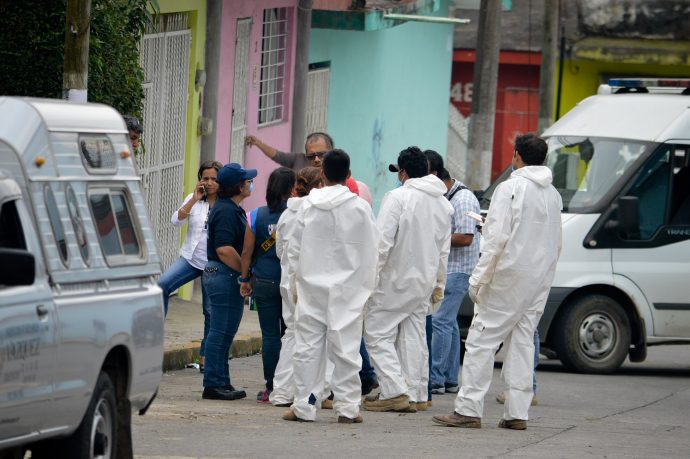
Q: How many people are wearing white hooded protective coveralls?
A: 4